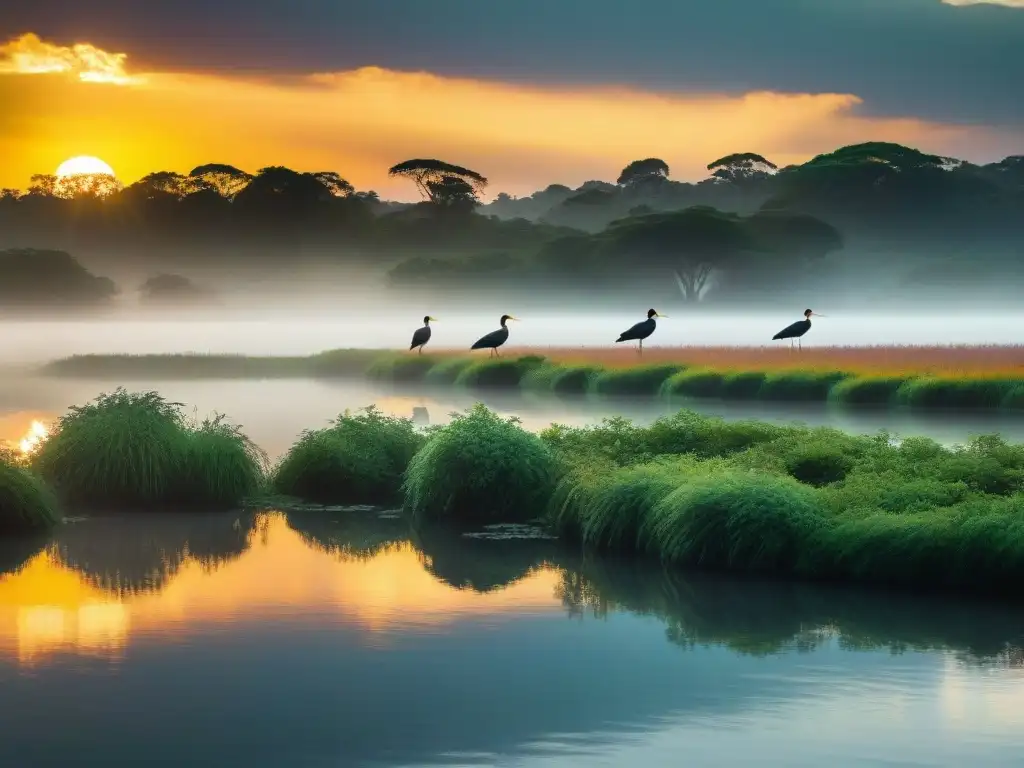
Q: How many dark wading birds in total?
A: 4